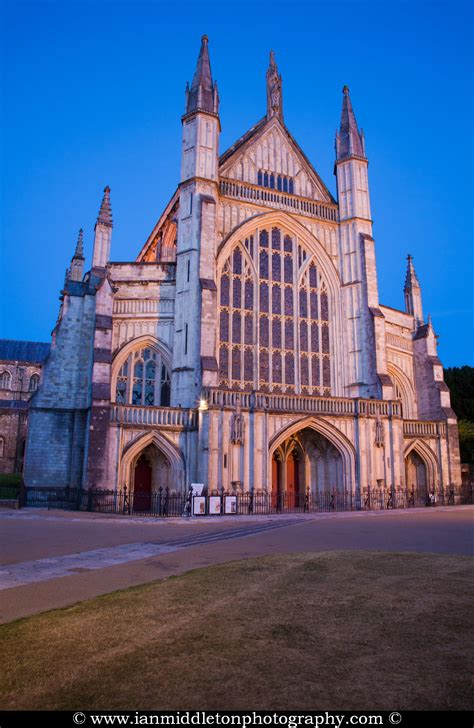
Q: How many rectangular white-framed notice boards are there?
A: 3